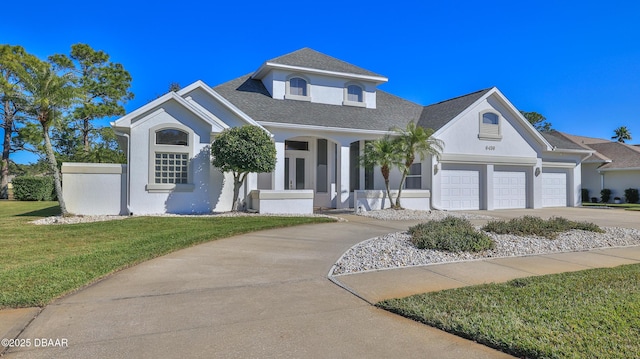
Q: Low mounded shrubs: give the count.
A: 2